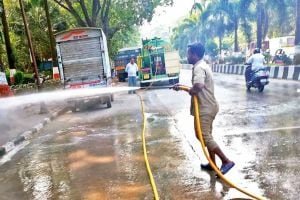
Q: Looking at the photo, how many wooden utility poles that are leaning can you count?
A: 1